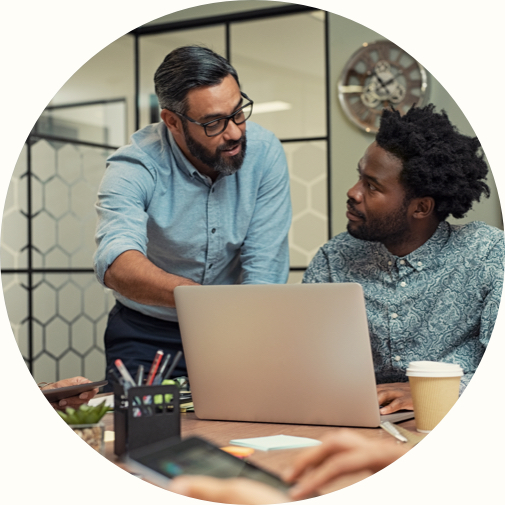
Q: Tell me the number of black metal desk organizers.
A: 1